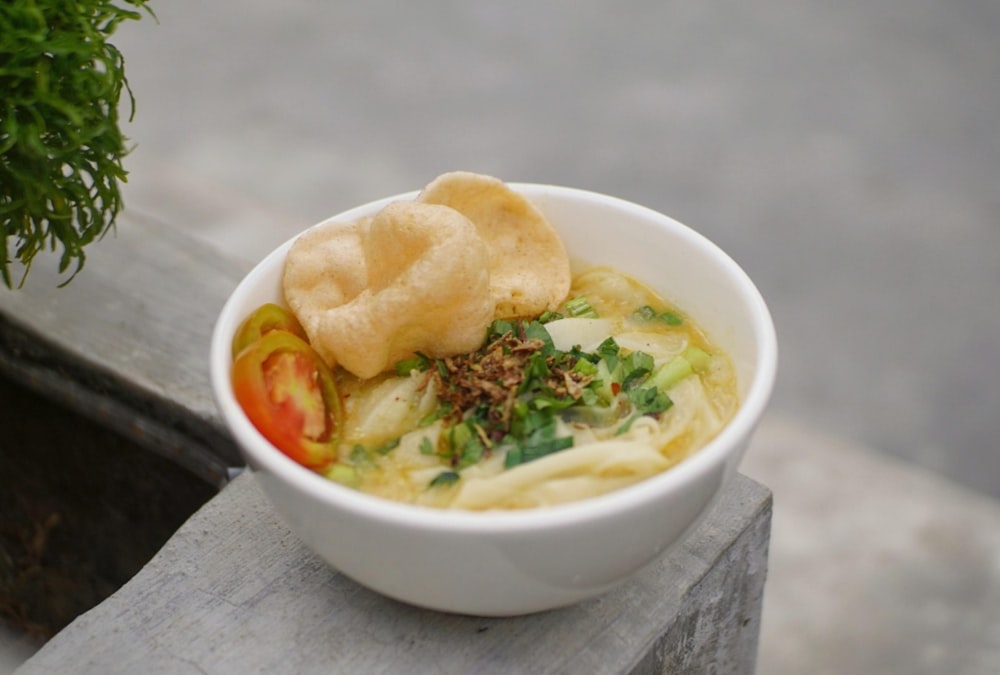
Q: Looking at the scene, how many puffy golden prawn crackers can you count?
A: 2